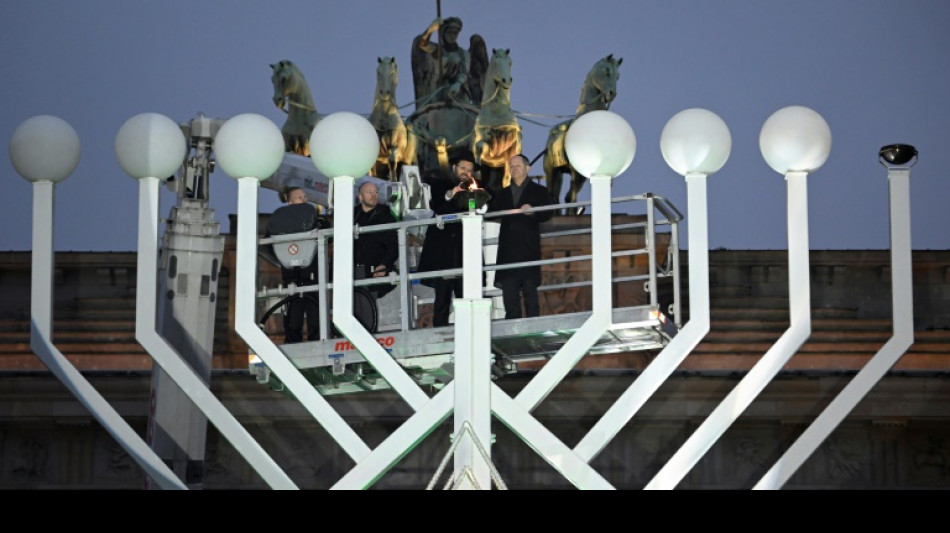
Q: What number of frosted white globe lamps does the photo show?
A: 7